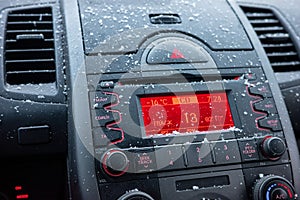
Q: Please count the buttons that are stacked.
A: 6